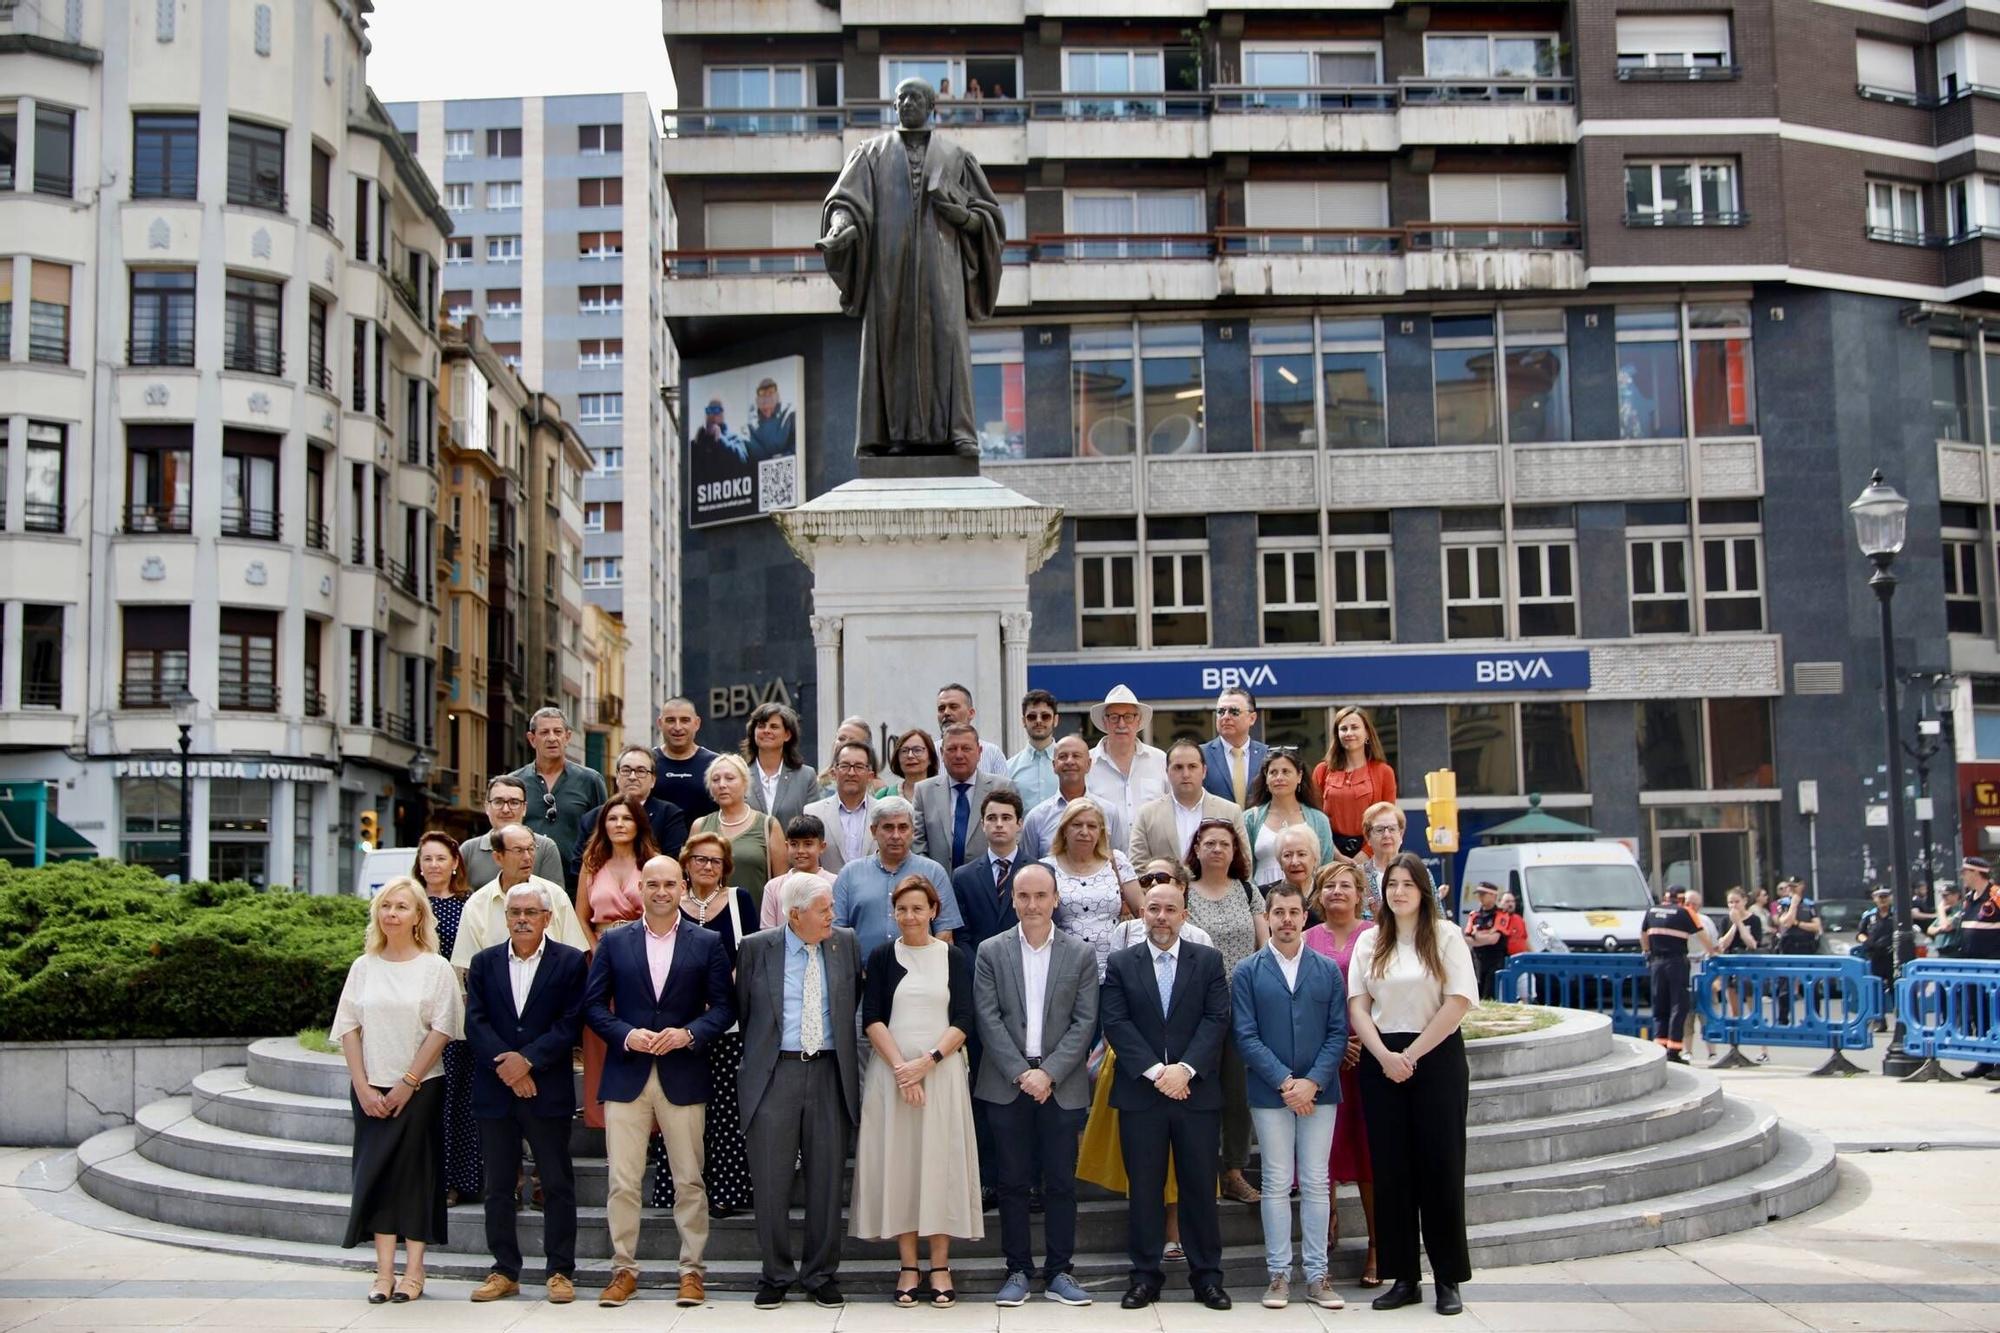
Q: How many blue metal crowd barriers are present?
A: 3